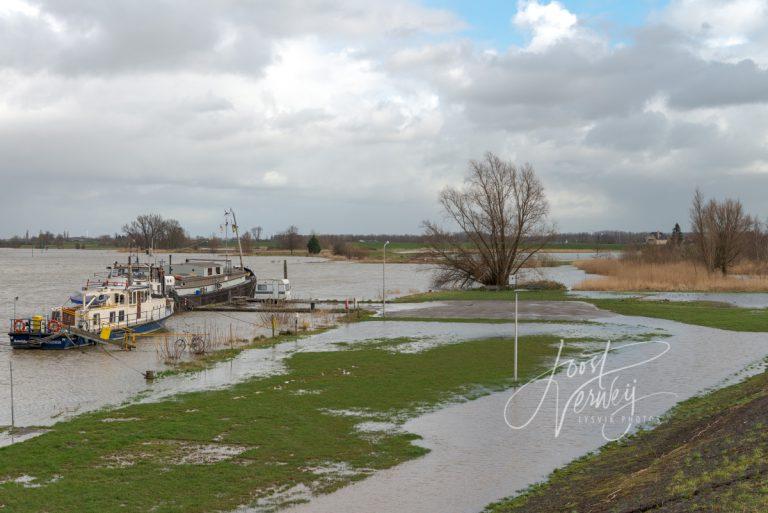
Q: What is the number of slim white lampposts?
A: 2